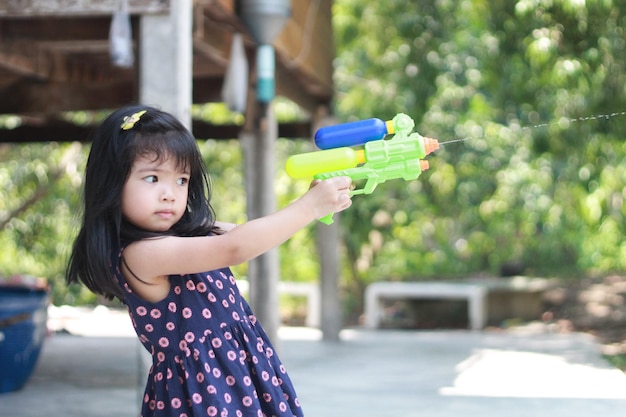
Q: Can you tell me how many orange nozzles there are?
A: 2